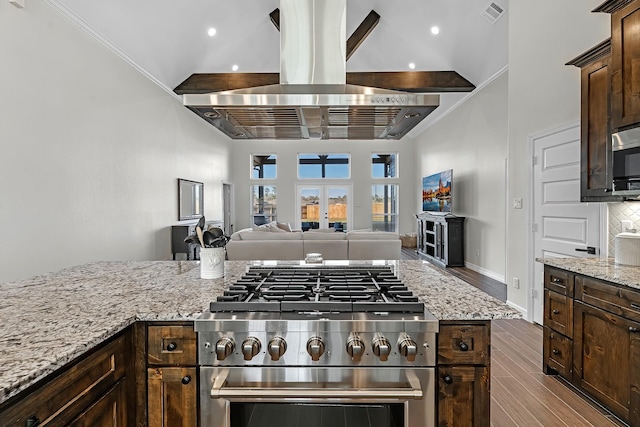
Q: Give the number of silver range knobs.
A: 7